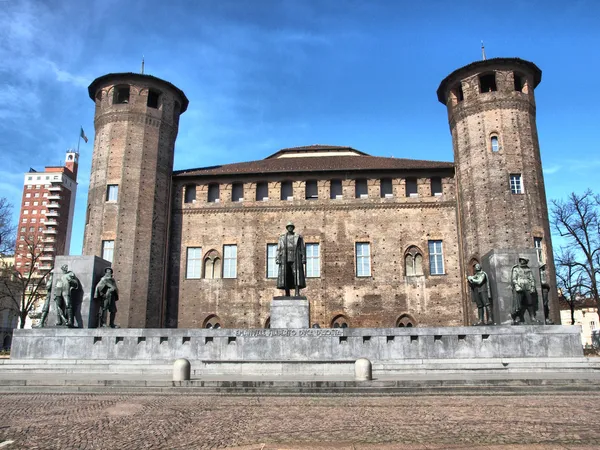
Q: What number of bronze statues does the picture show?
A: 7